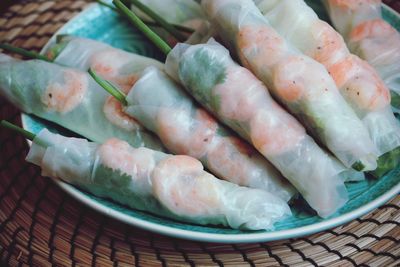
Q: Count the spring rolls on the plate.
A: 9